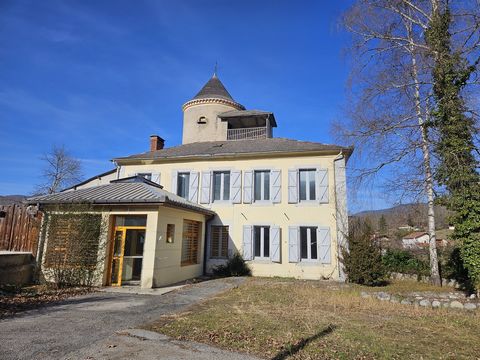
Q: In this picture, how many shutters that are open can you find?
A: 14